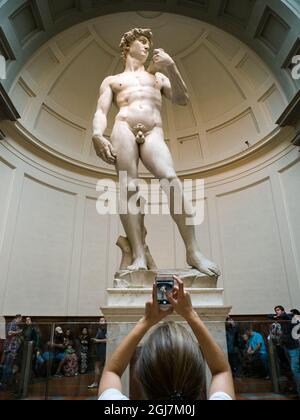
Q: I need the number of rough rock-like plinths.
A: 1